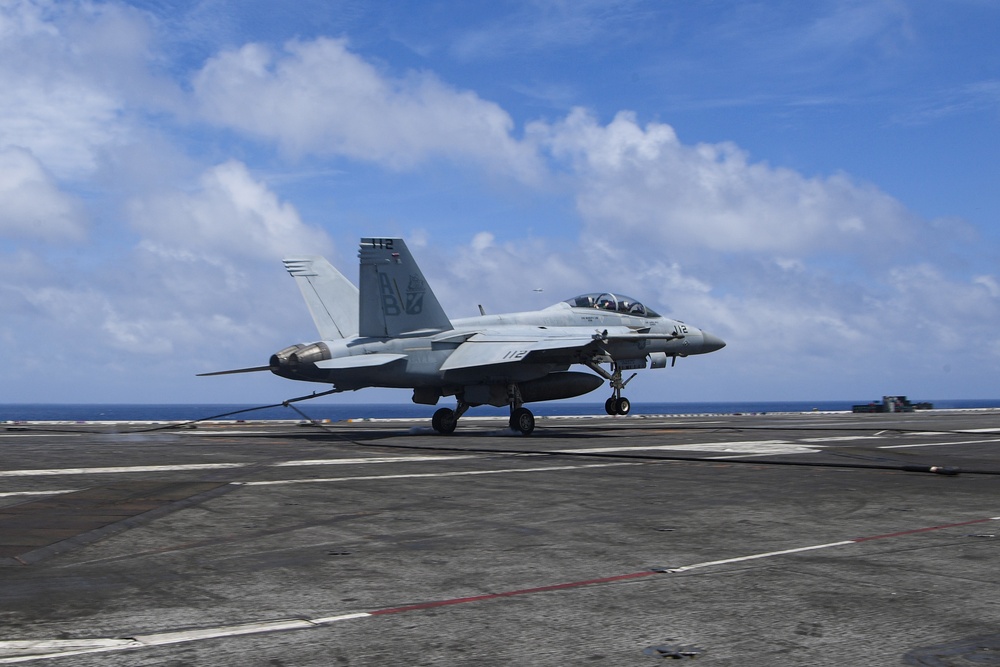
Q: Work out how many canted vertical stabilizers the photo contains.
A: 2